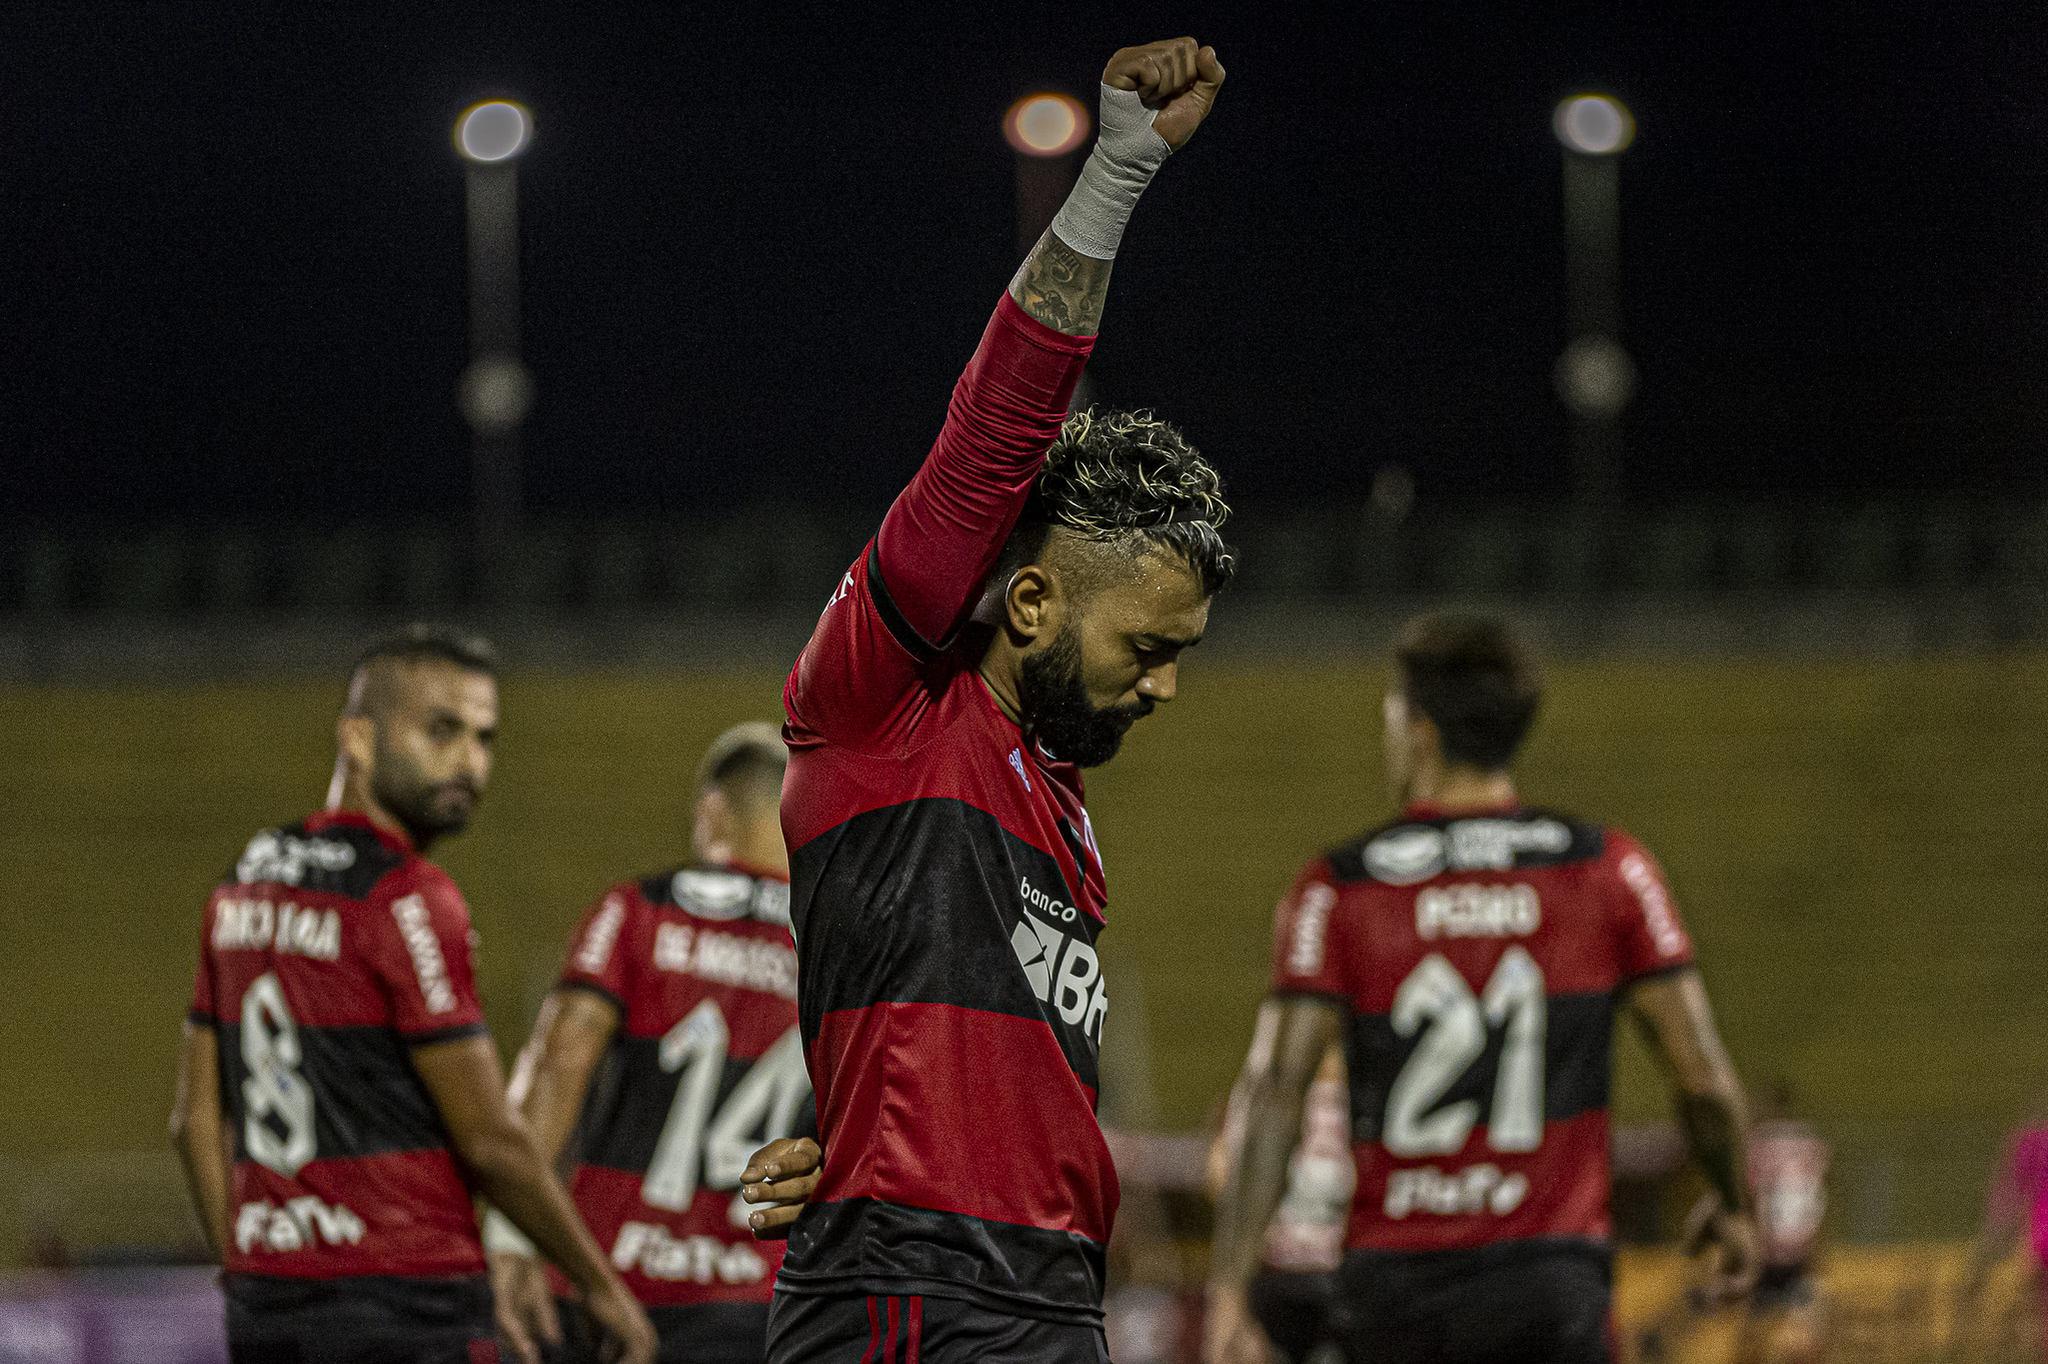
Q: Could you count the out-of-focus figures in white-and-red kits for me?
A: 2